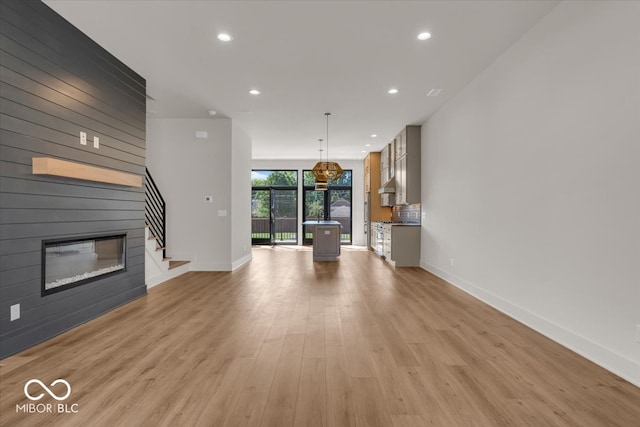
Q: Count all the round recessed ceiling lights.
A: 7